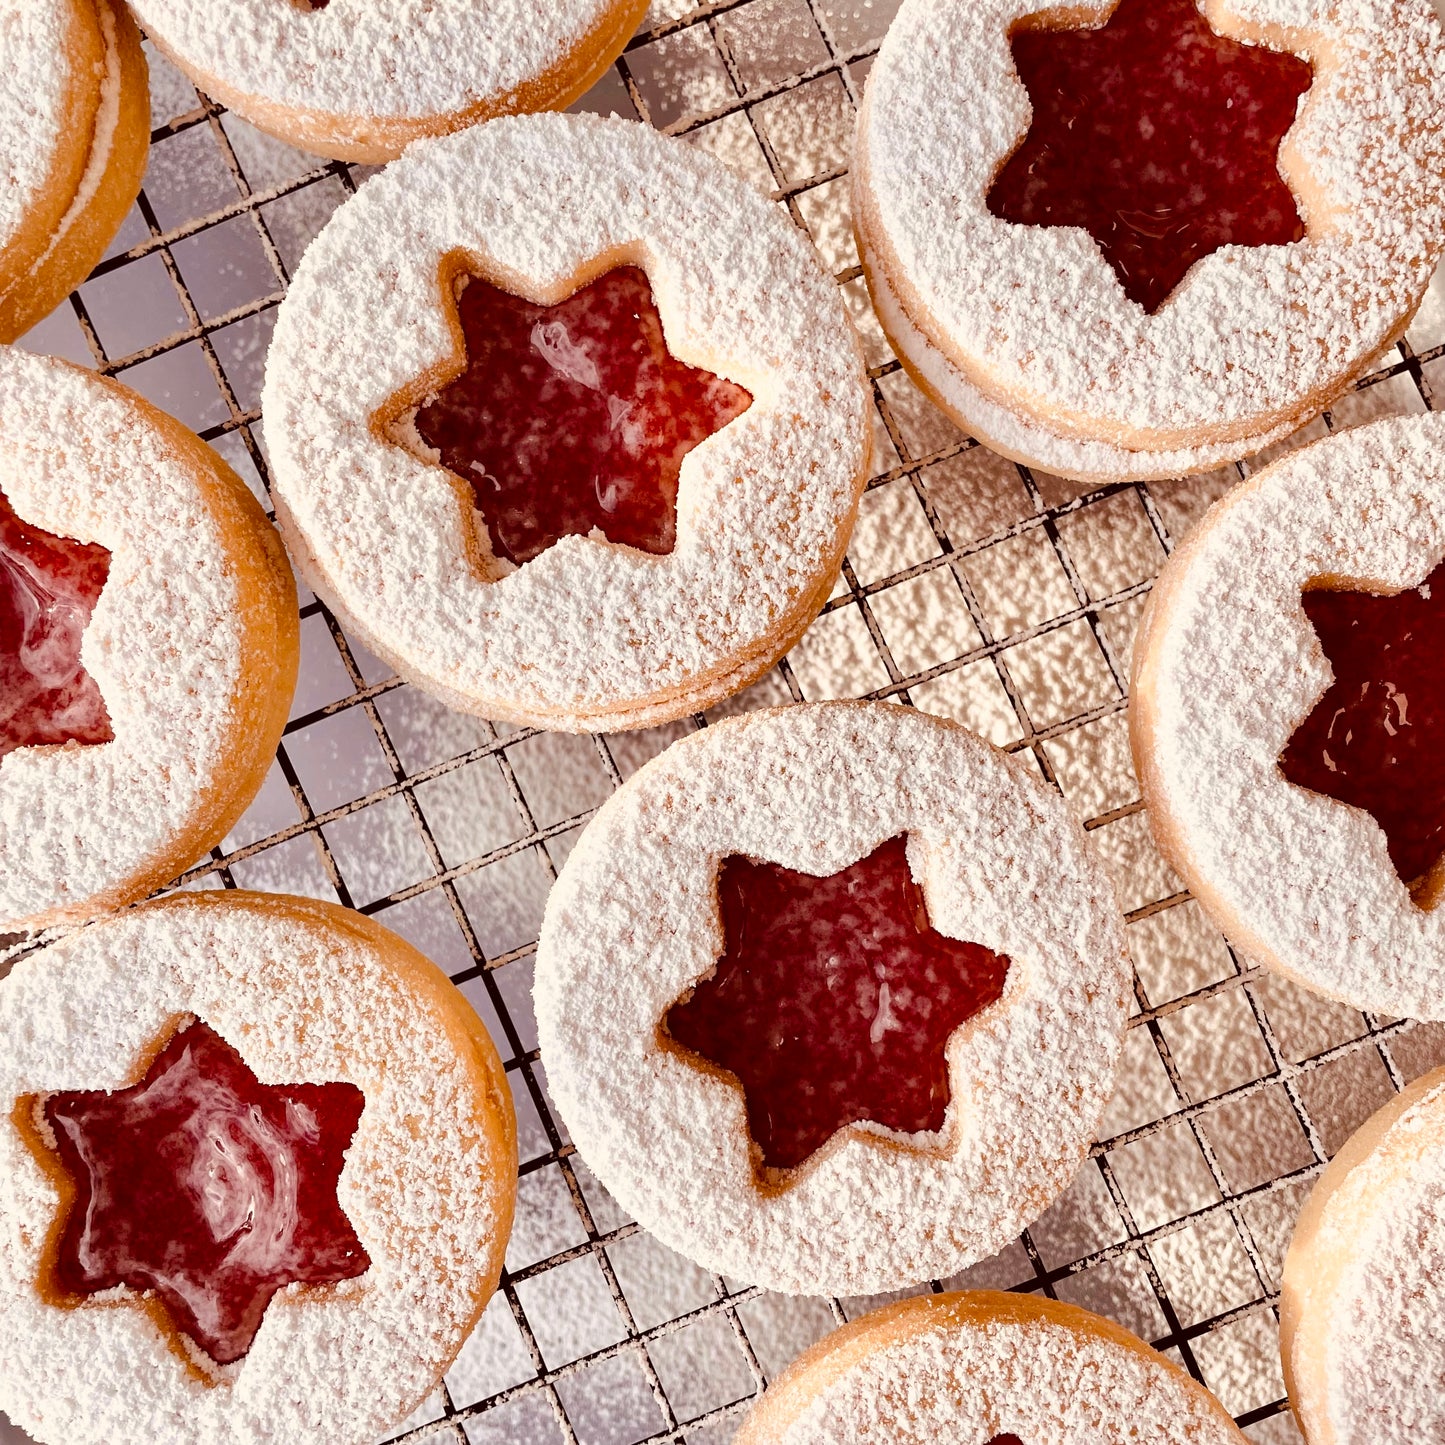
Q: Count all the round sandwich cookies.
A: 10